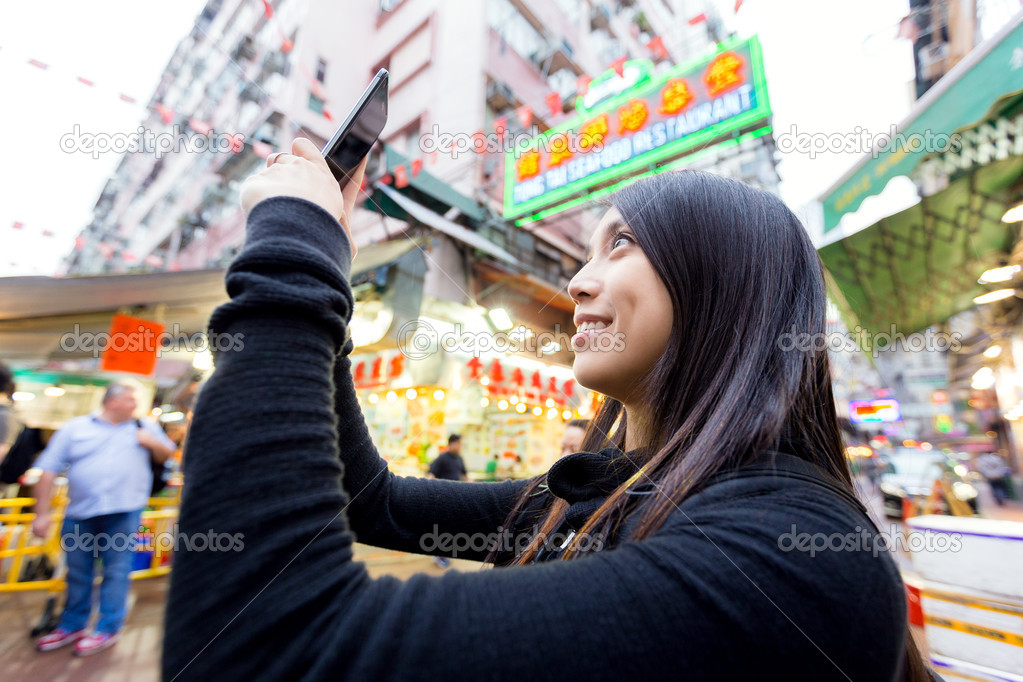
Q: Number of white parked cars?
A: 1